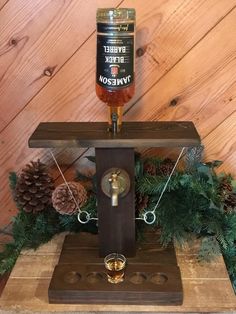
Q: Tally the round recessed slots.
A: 5